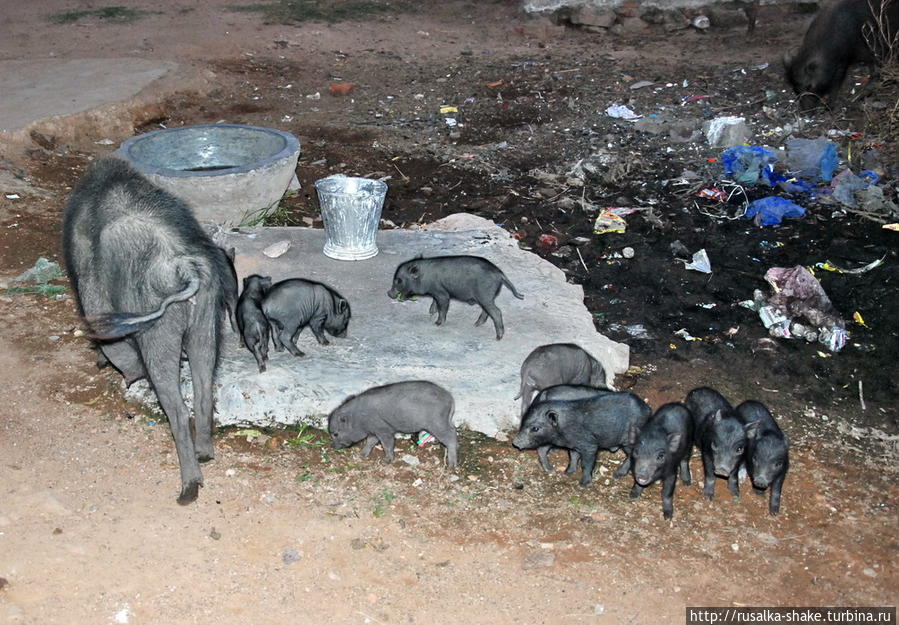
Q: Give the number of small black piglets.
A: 11